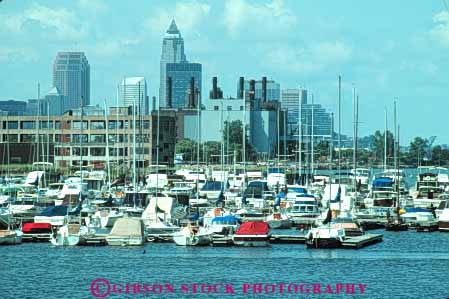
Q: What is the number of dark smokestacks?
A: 6